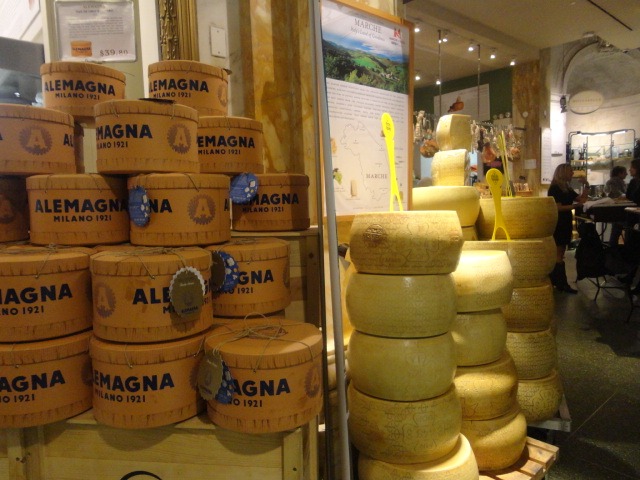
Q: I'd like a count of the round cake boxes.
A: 15